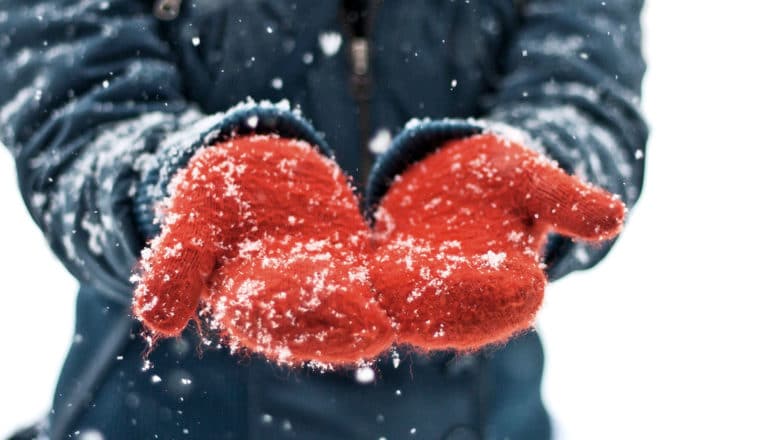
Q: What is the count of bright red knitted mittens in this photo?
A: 2